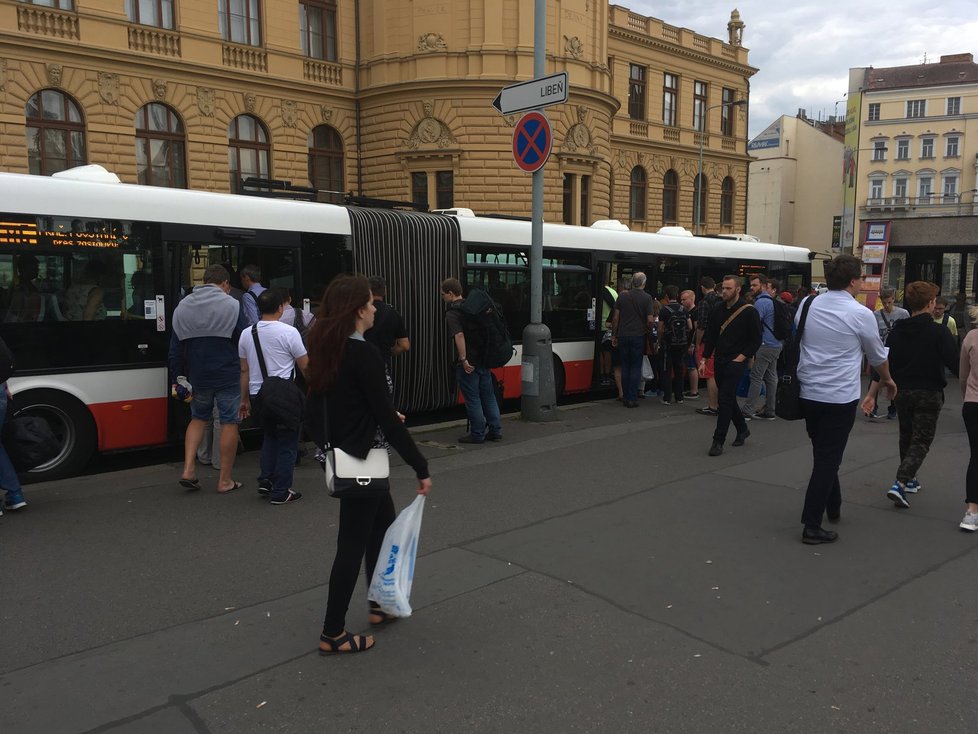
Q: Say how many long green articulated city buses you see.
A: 0